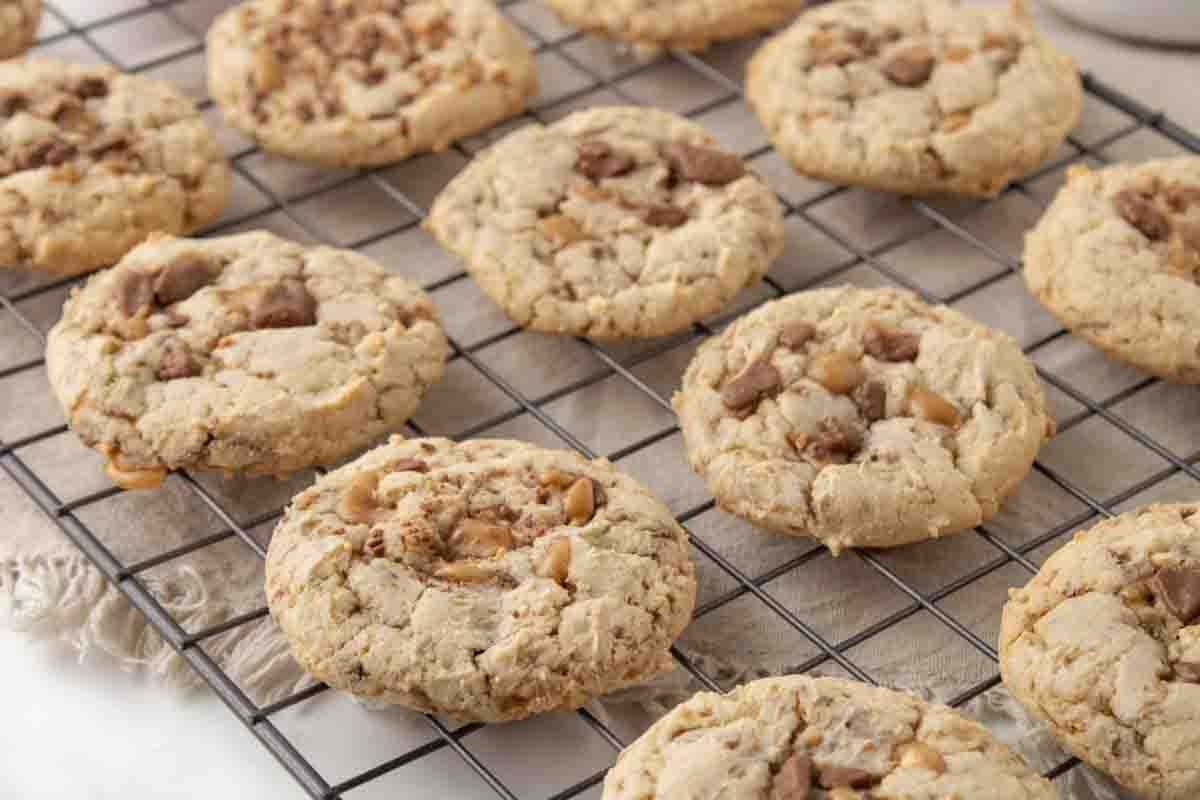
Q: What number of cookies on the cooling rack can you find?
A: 12